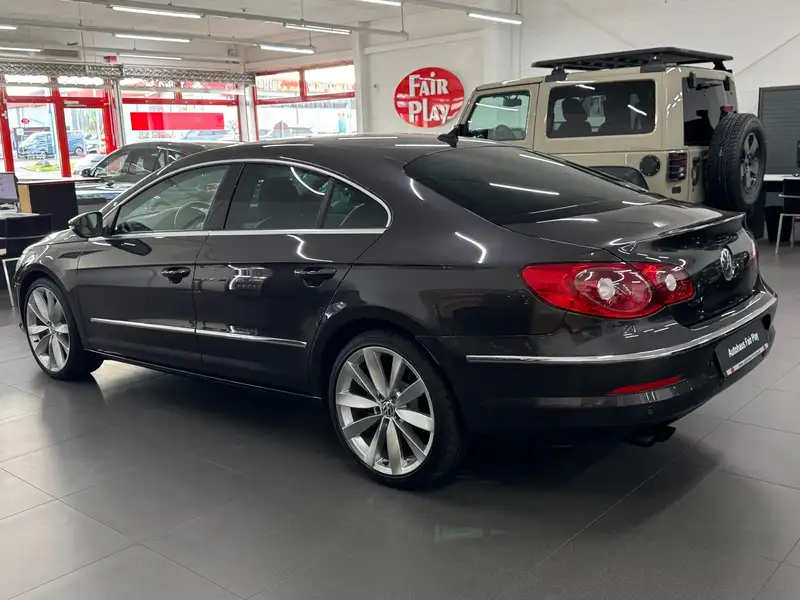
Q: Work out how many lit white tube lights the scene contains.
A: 9